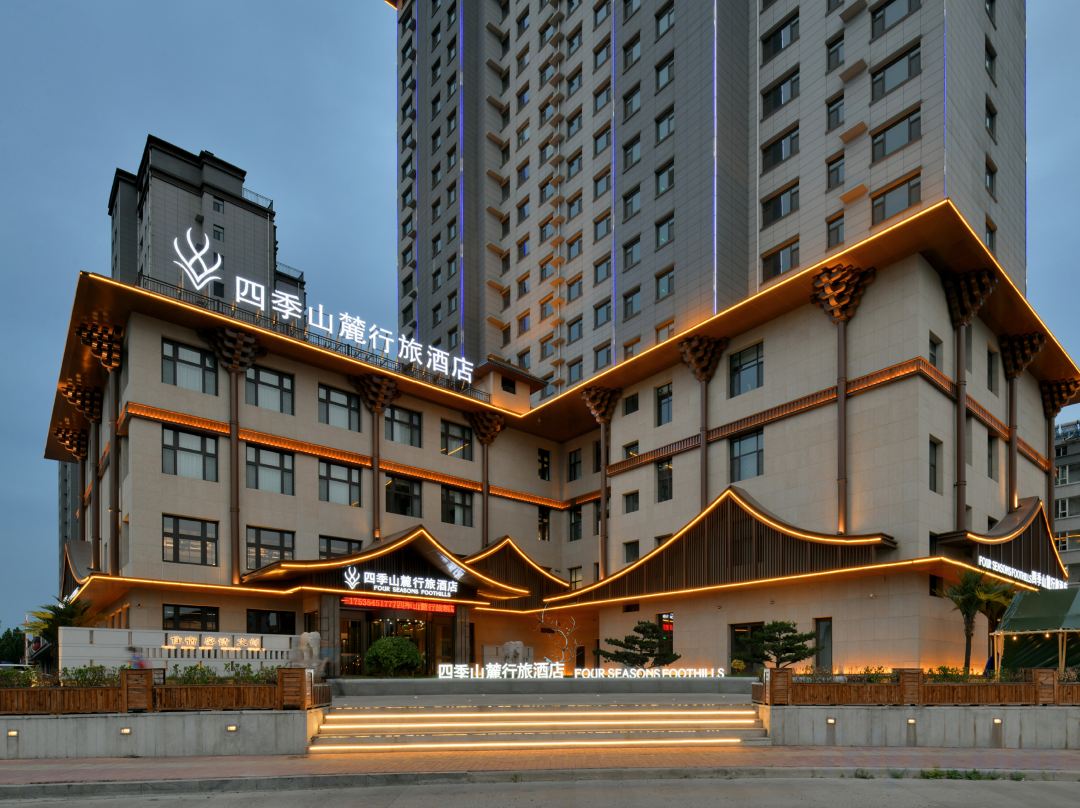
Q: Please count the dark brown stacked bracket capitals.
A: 12